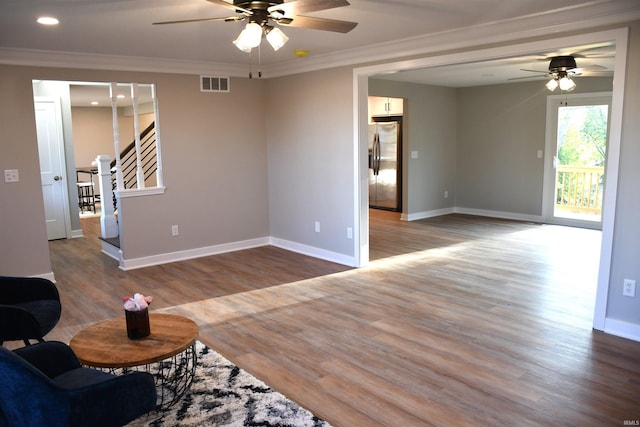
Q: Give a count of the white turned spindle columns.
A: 3